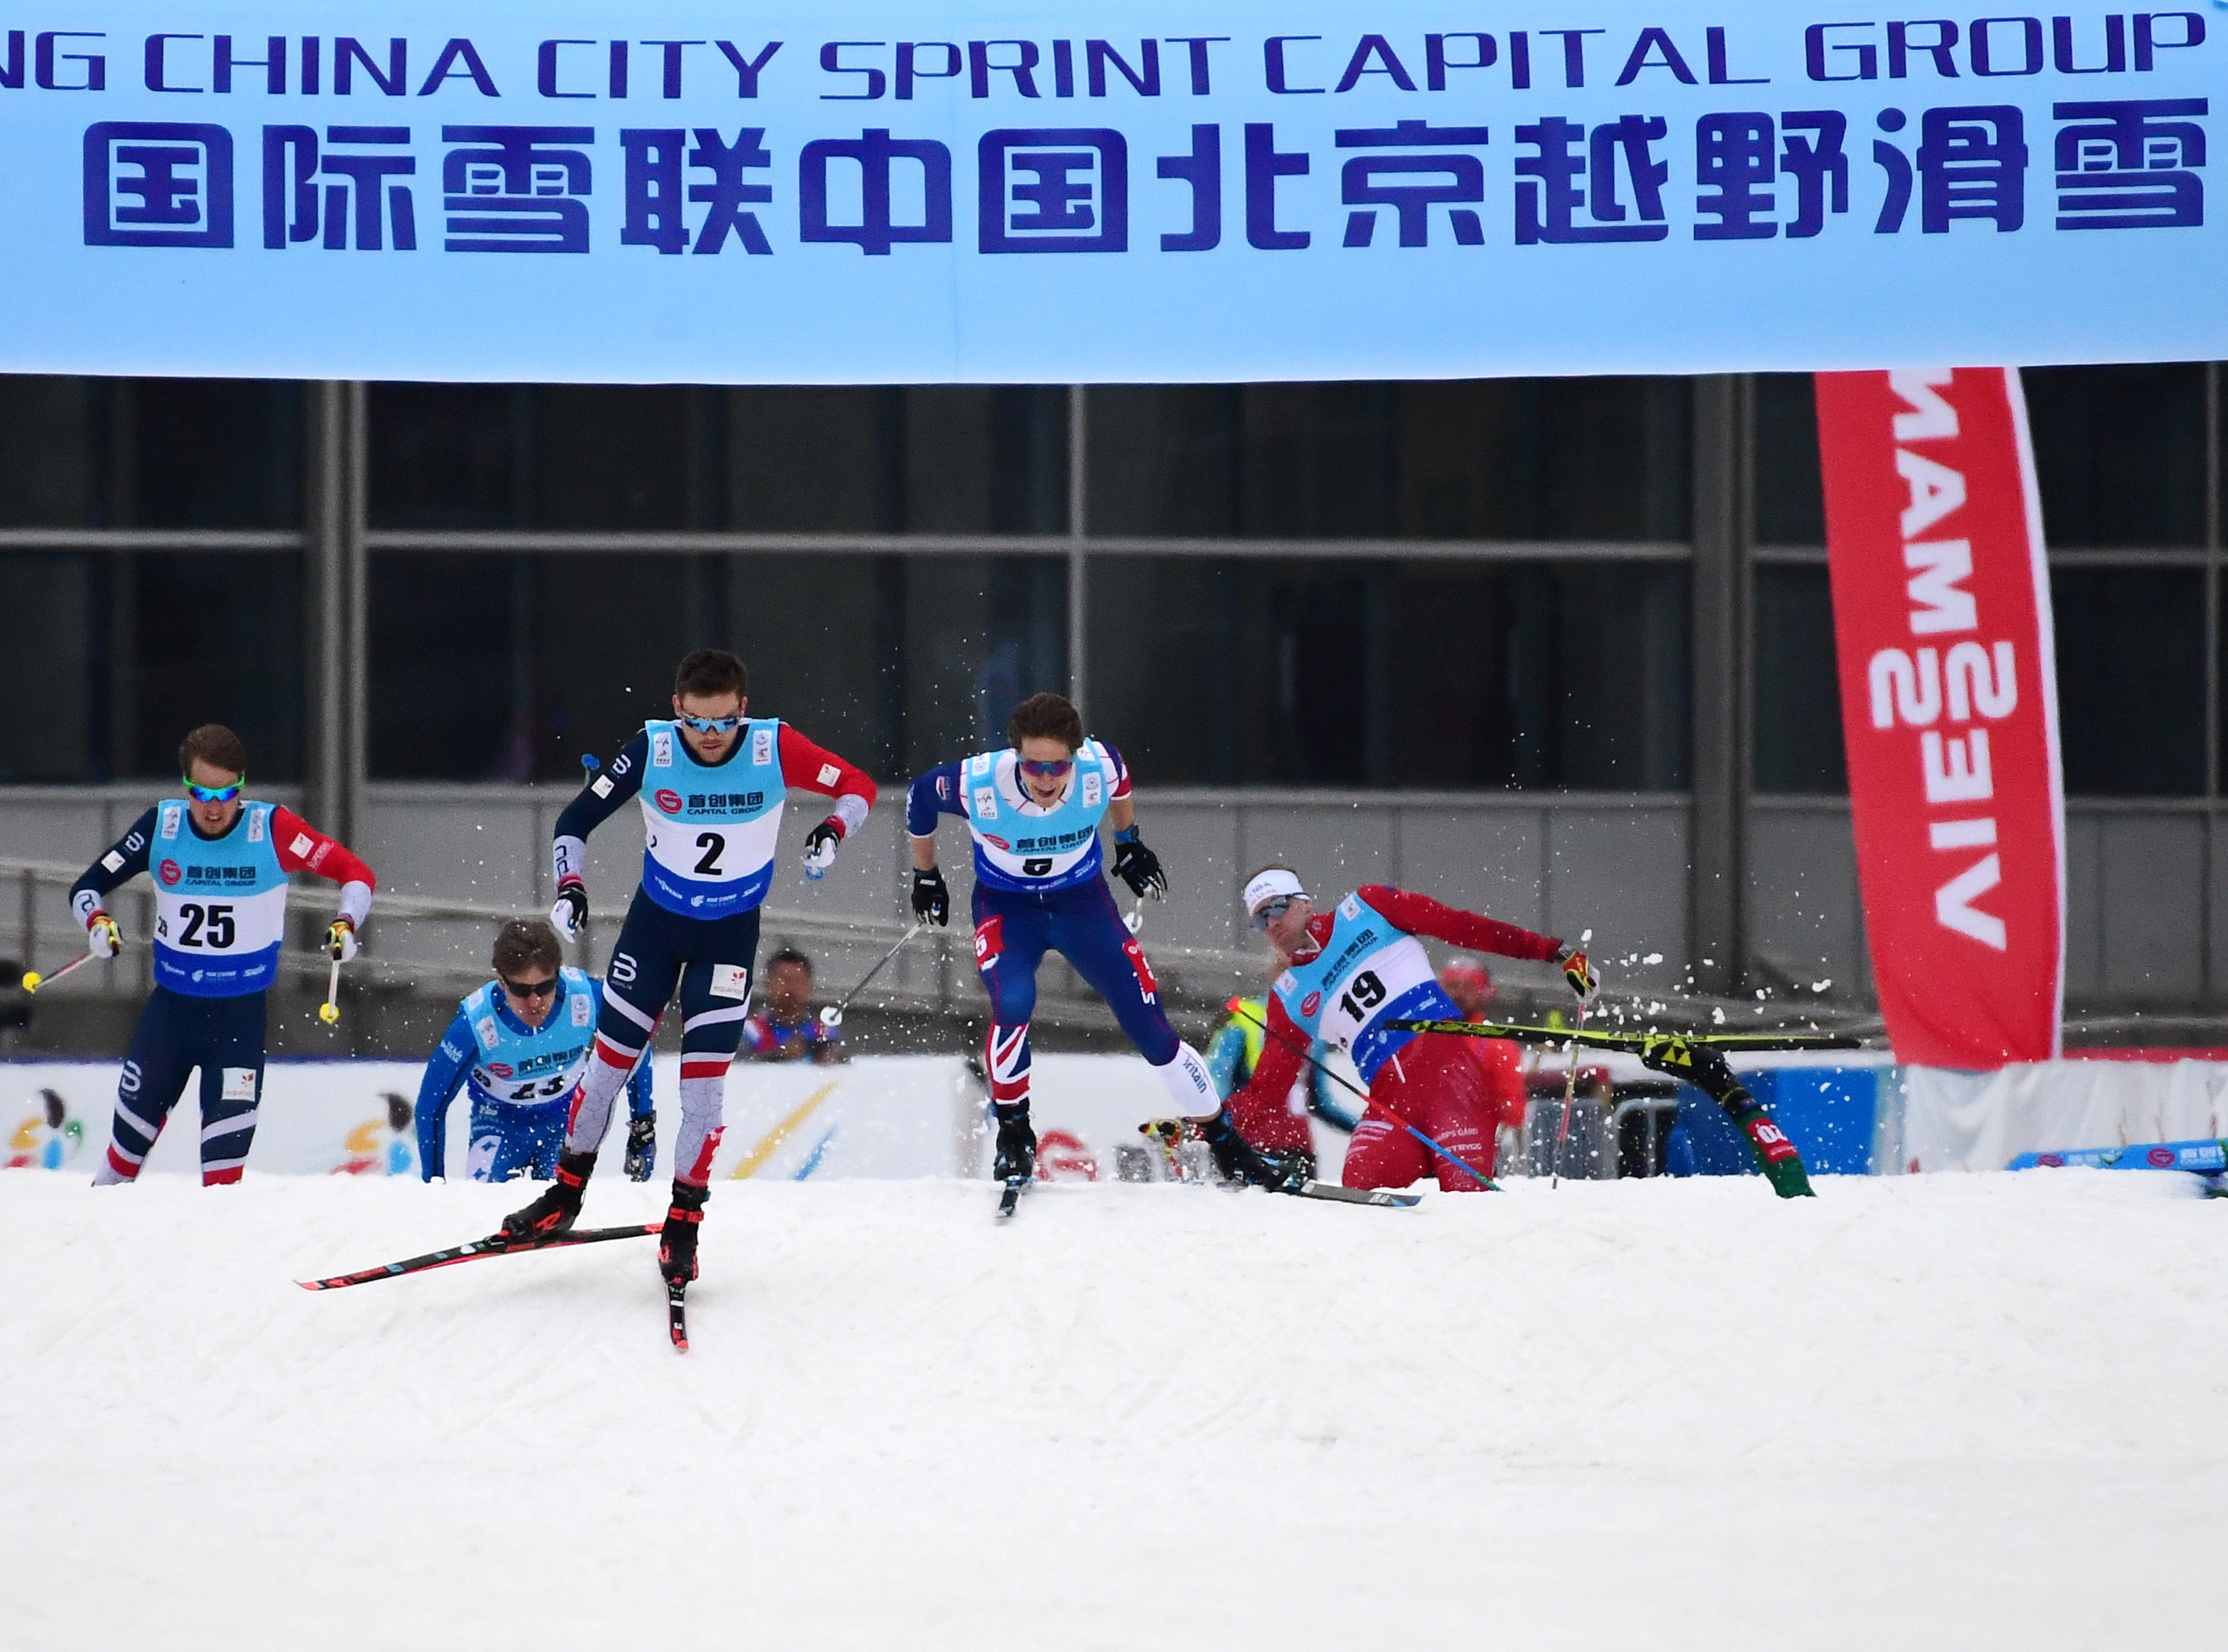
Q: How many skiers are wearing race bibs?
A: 5